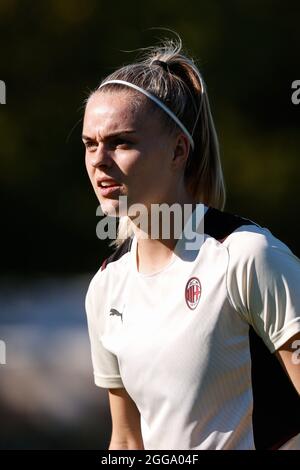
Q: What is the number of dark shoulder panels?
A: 2